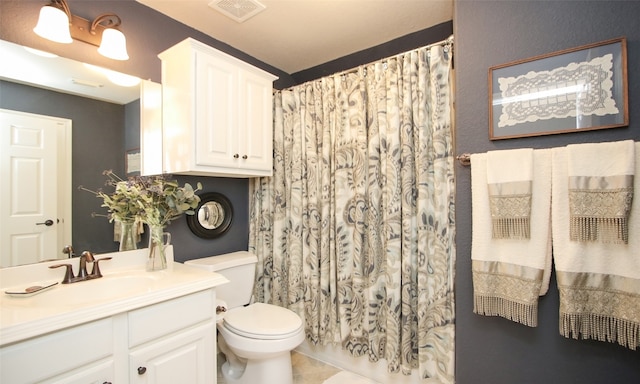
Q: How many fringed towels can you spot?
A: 4